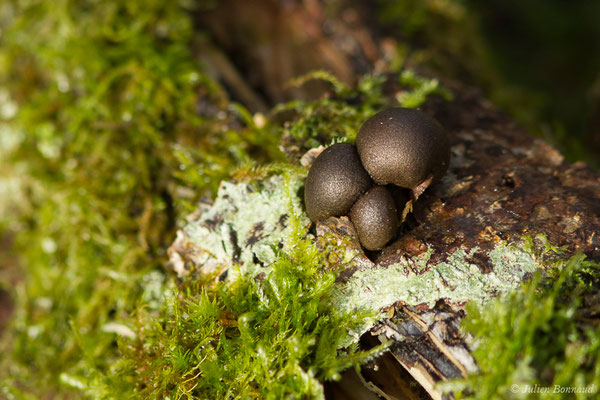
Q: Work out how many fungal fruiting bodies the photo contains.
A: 3